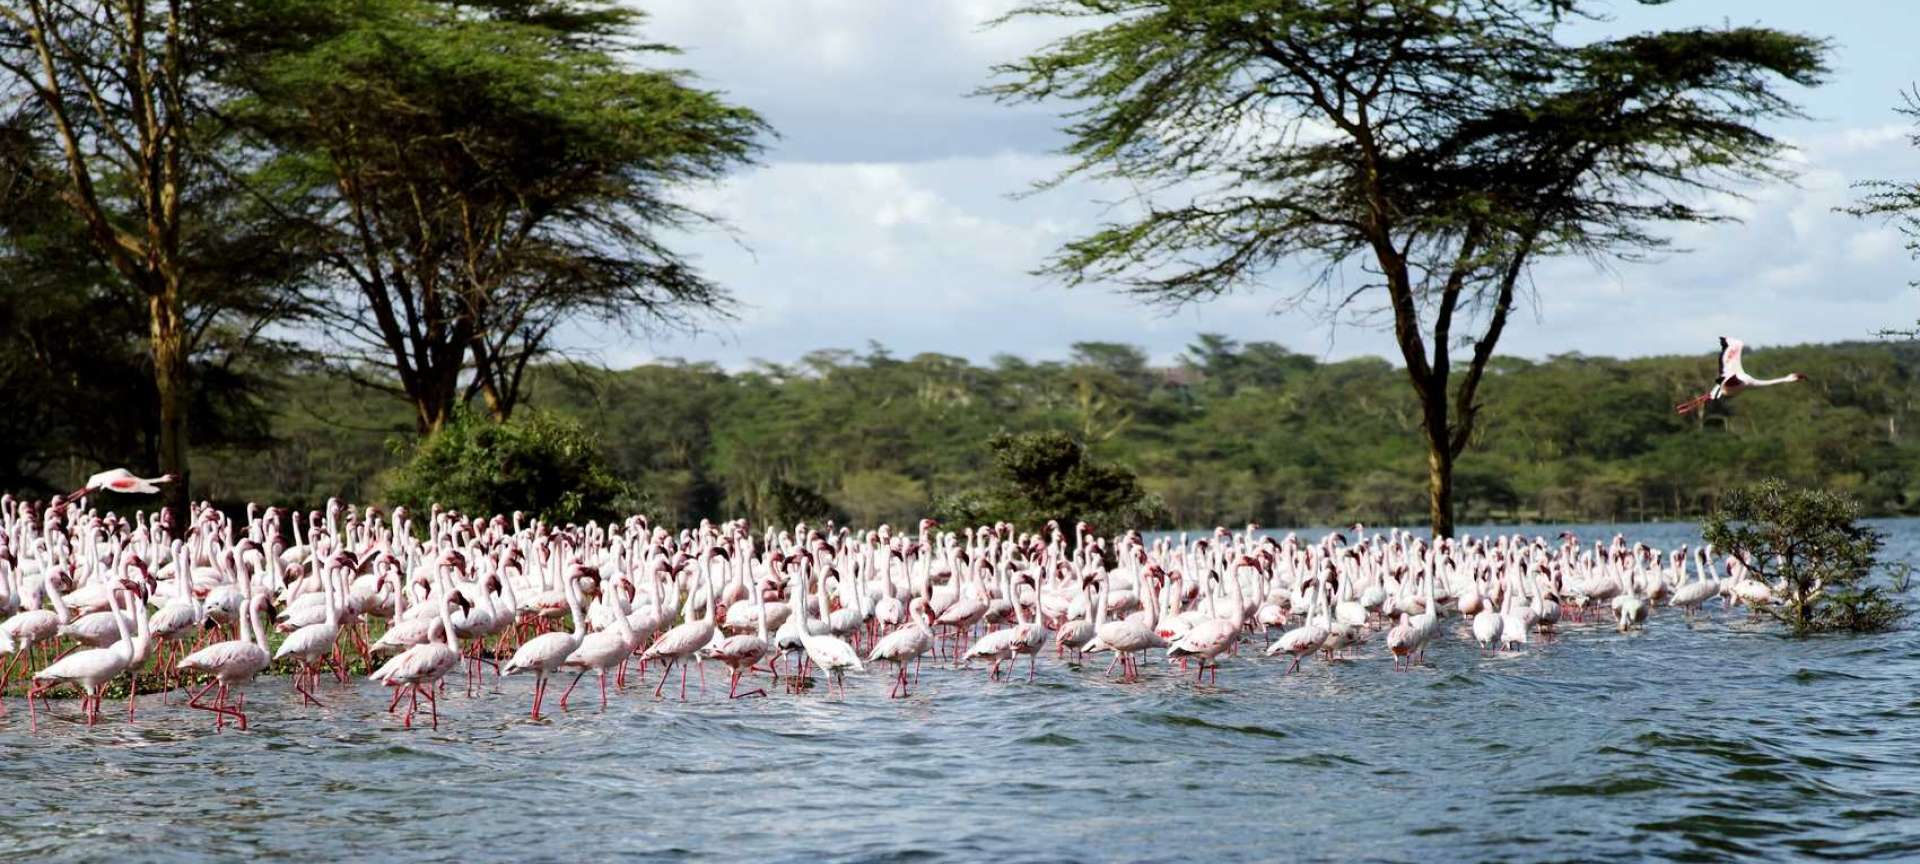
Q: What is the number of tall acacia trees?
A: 3